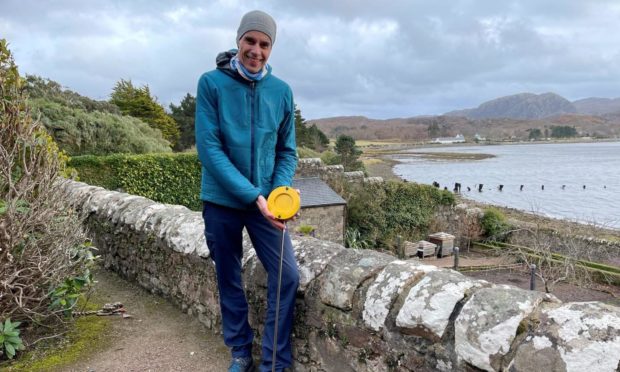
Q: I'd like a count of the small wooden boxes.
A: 3